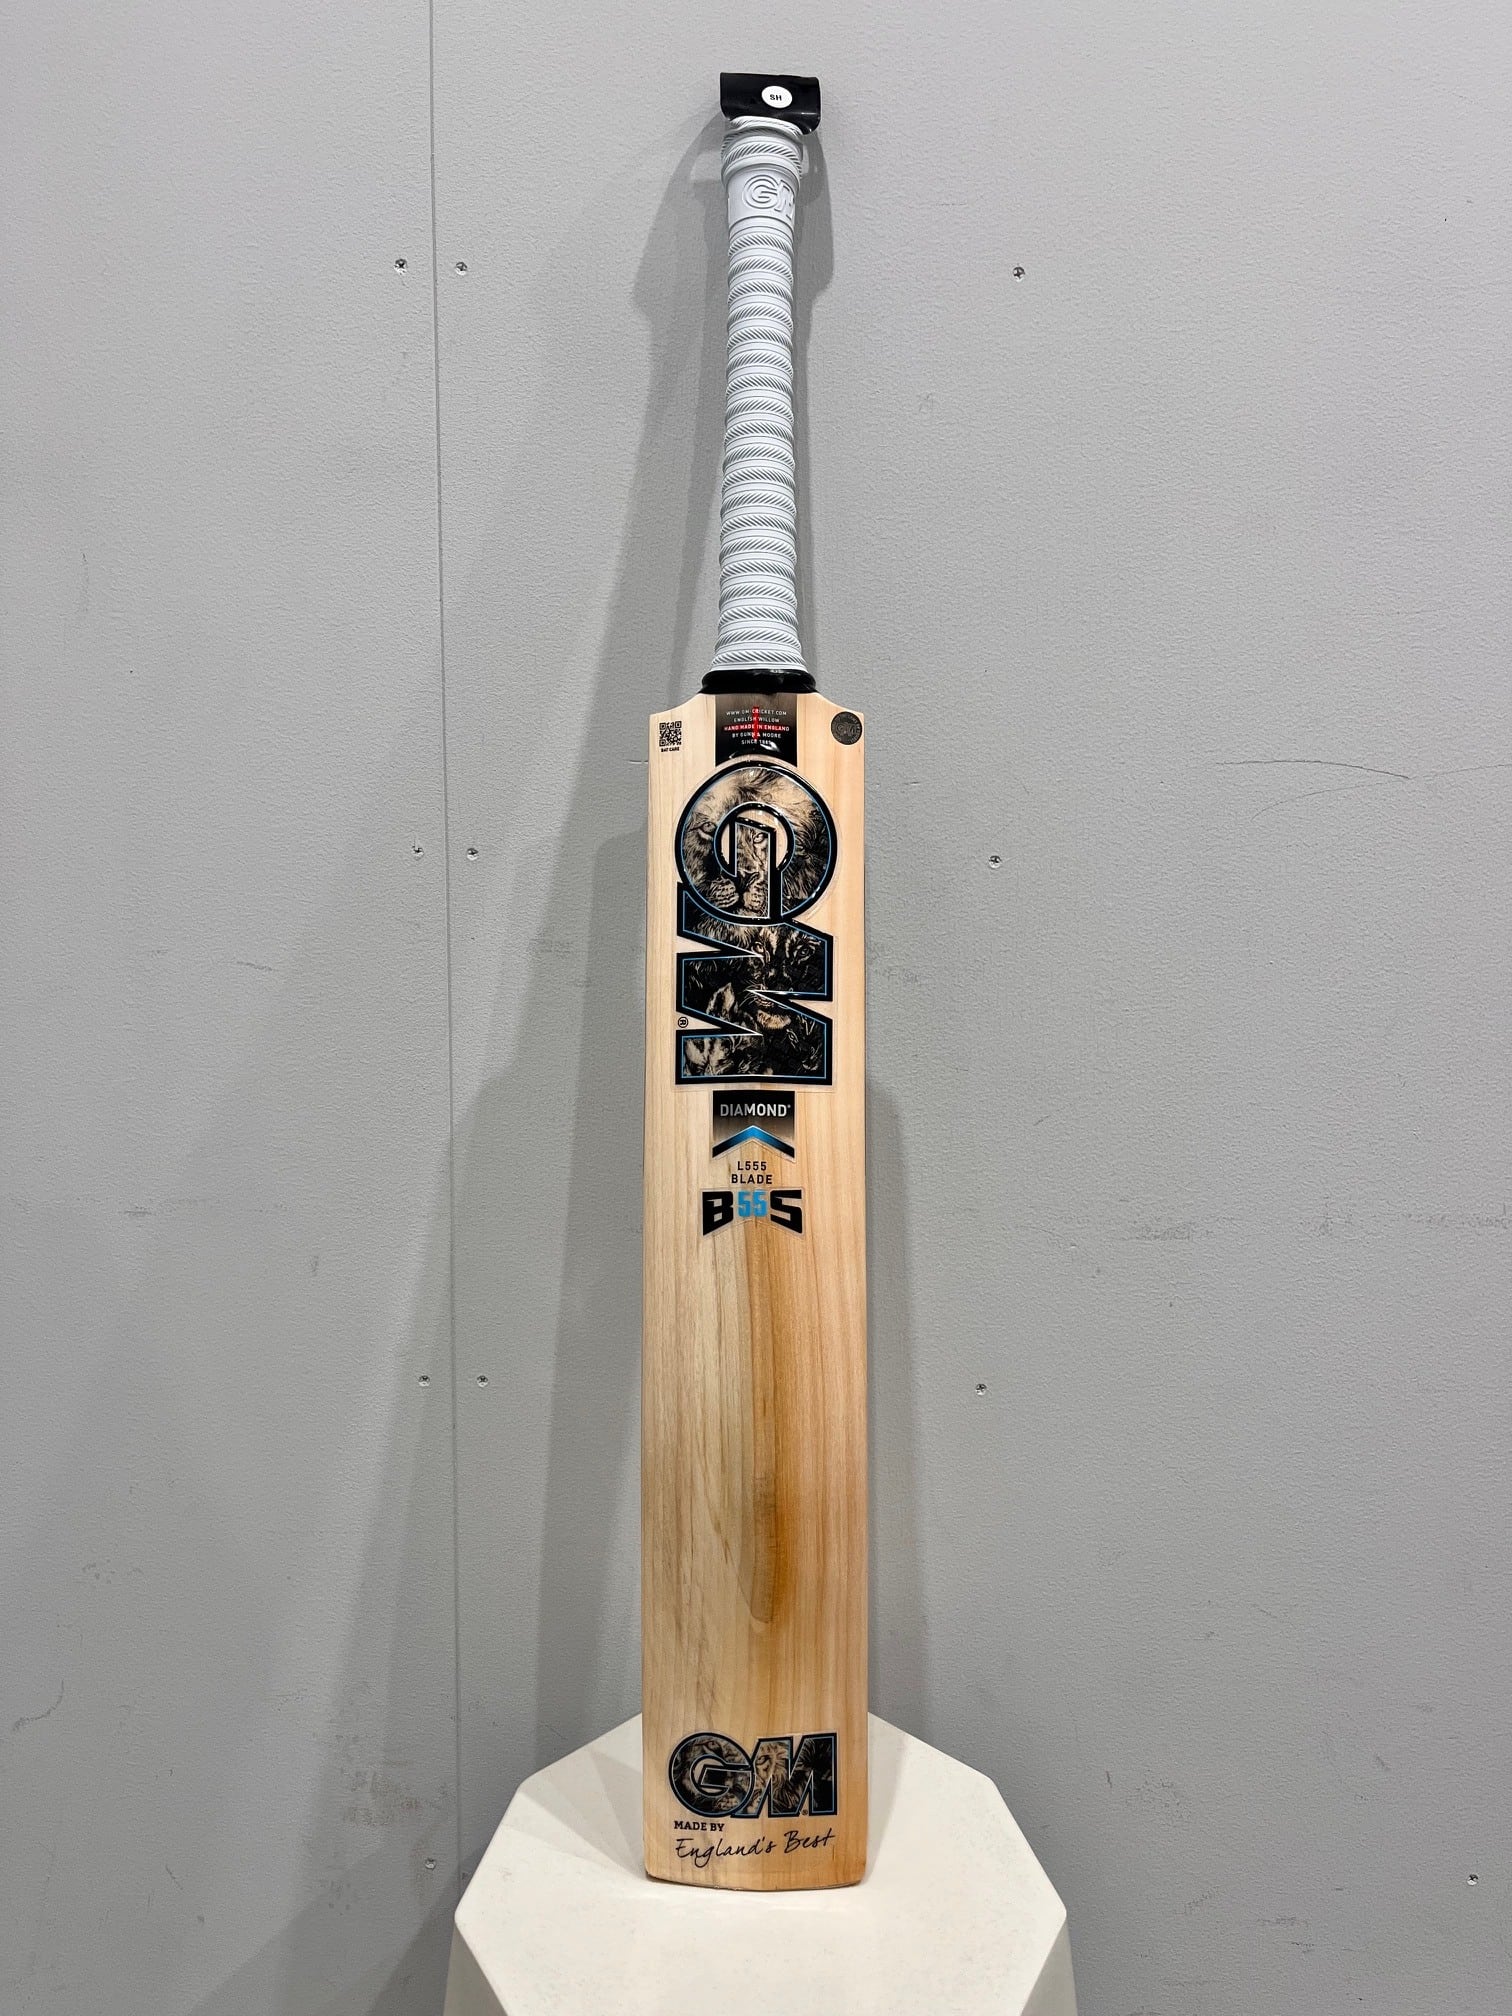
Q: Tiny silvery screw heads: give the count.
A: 11